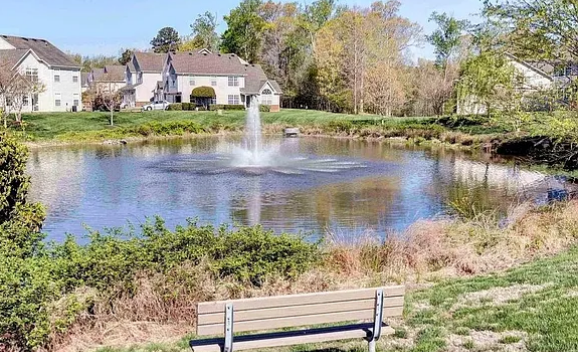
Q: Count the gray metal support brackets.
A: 2